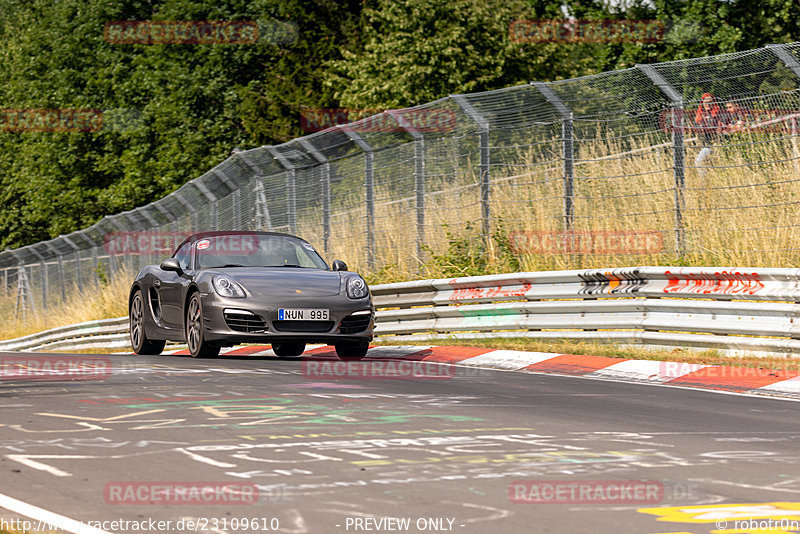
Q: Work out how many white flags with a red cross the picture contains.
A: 0